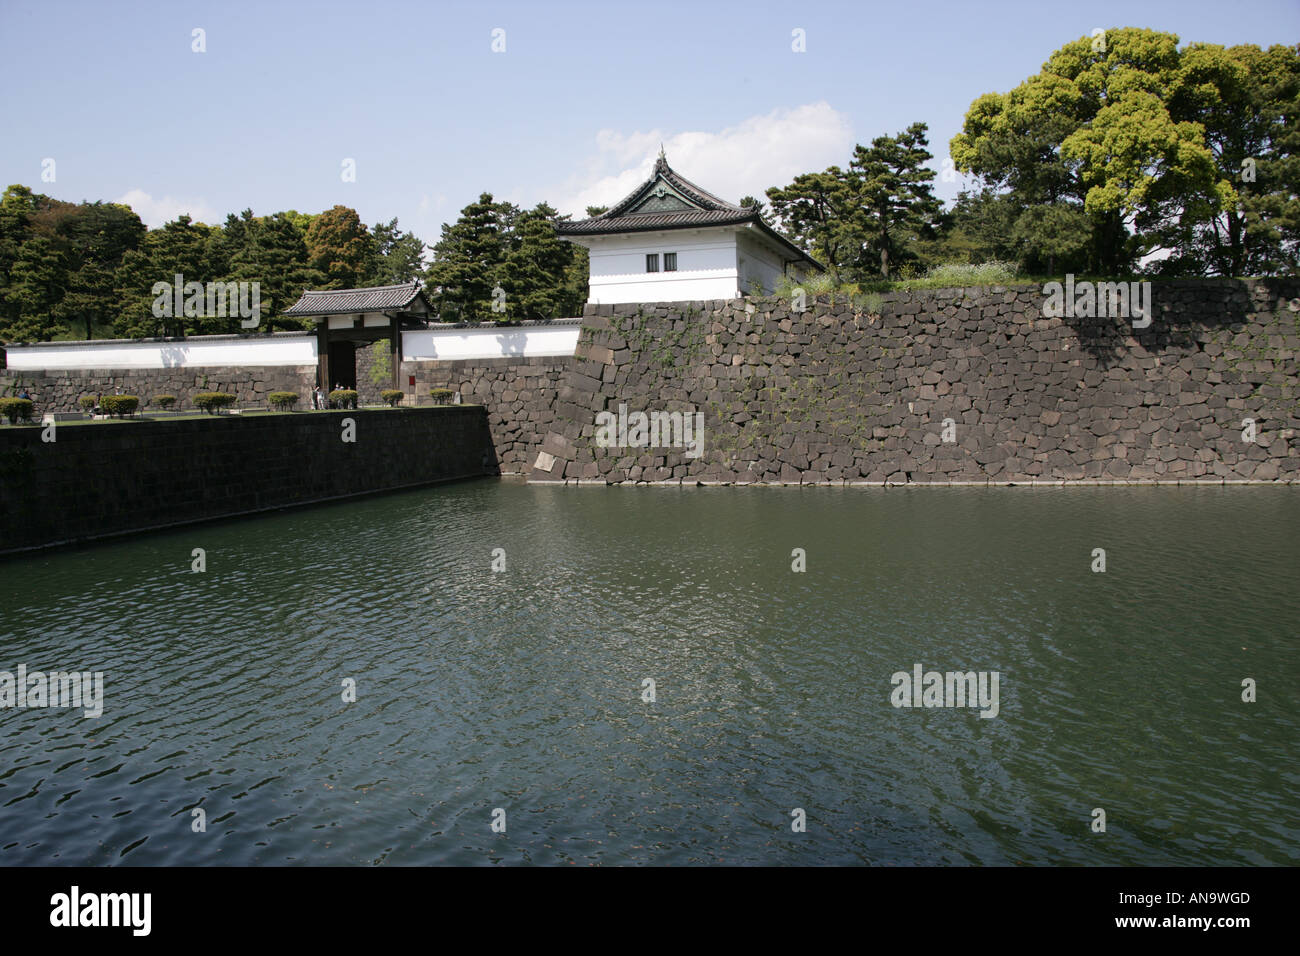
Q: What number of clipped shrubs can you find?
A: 9